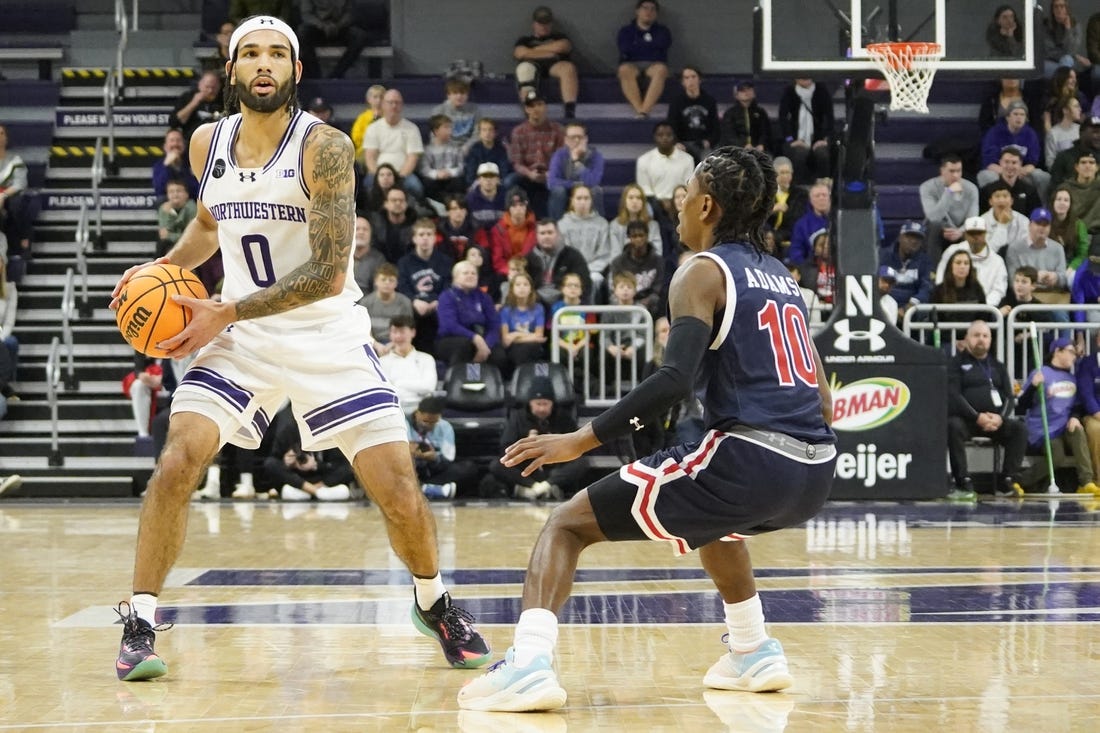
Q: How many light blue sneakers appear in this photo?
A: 2